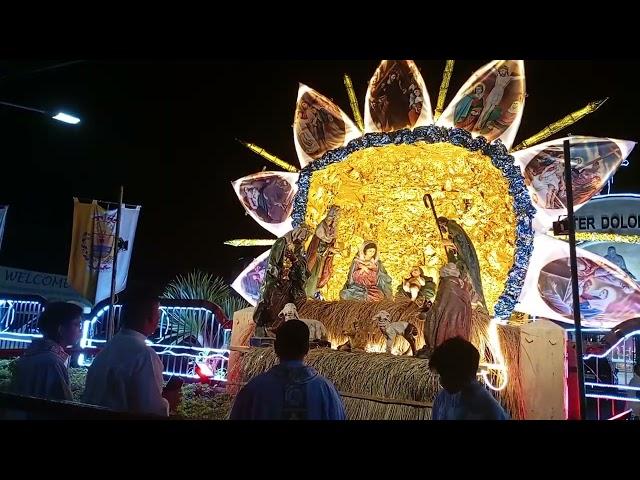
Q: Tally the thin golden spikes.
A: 6